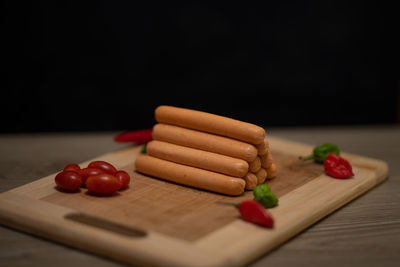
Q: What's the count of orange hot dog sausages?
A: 10